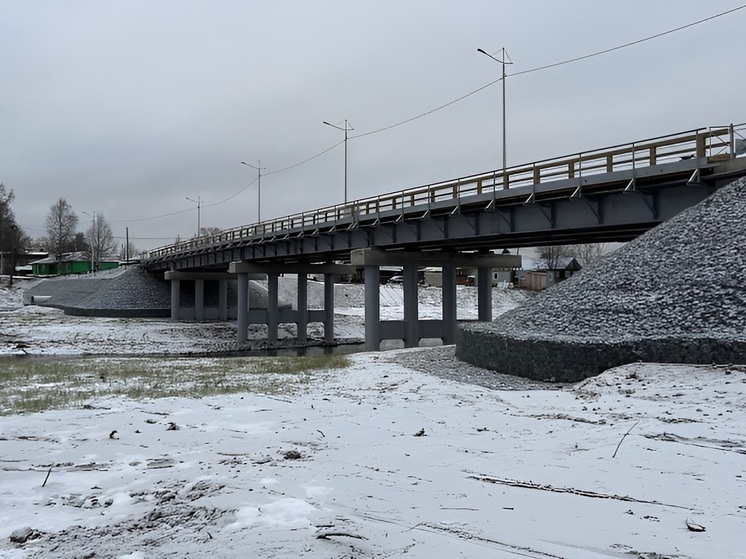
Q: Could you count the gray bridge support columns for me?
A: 11